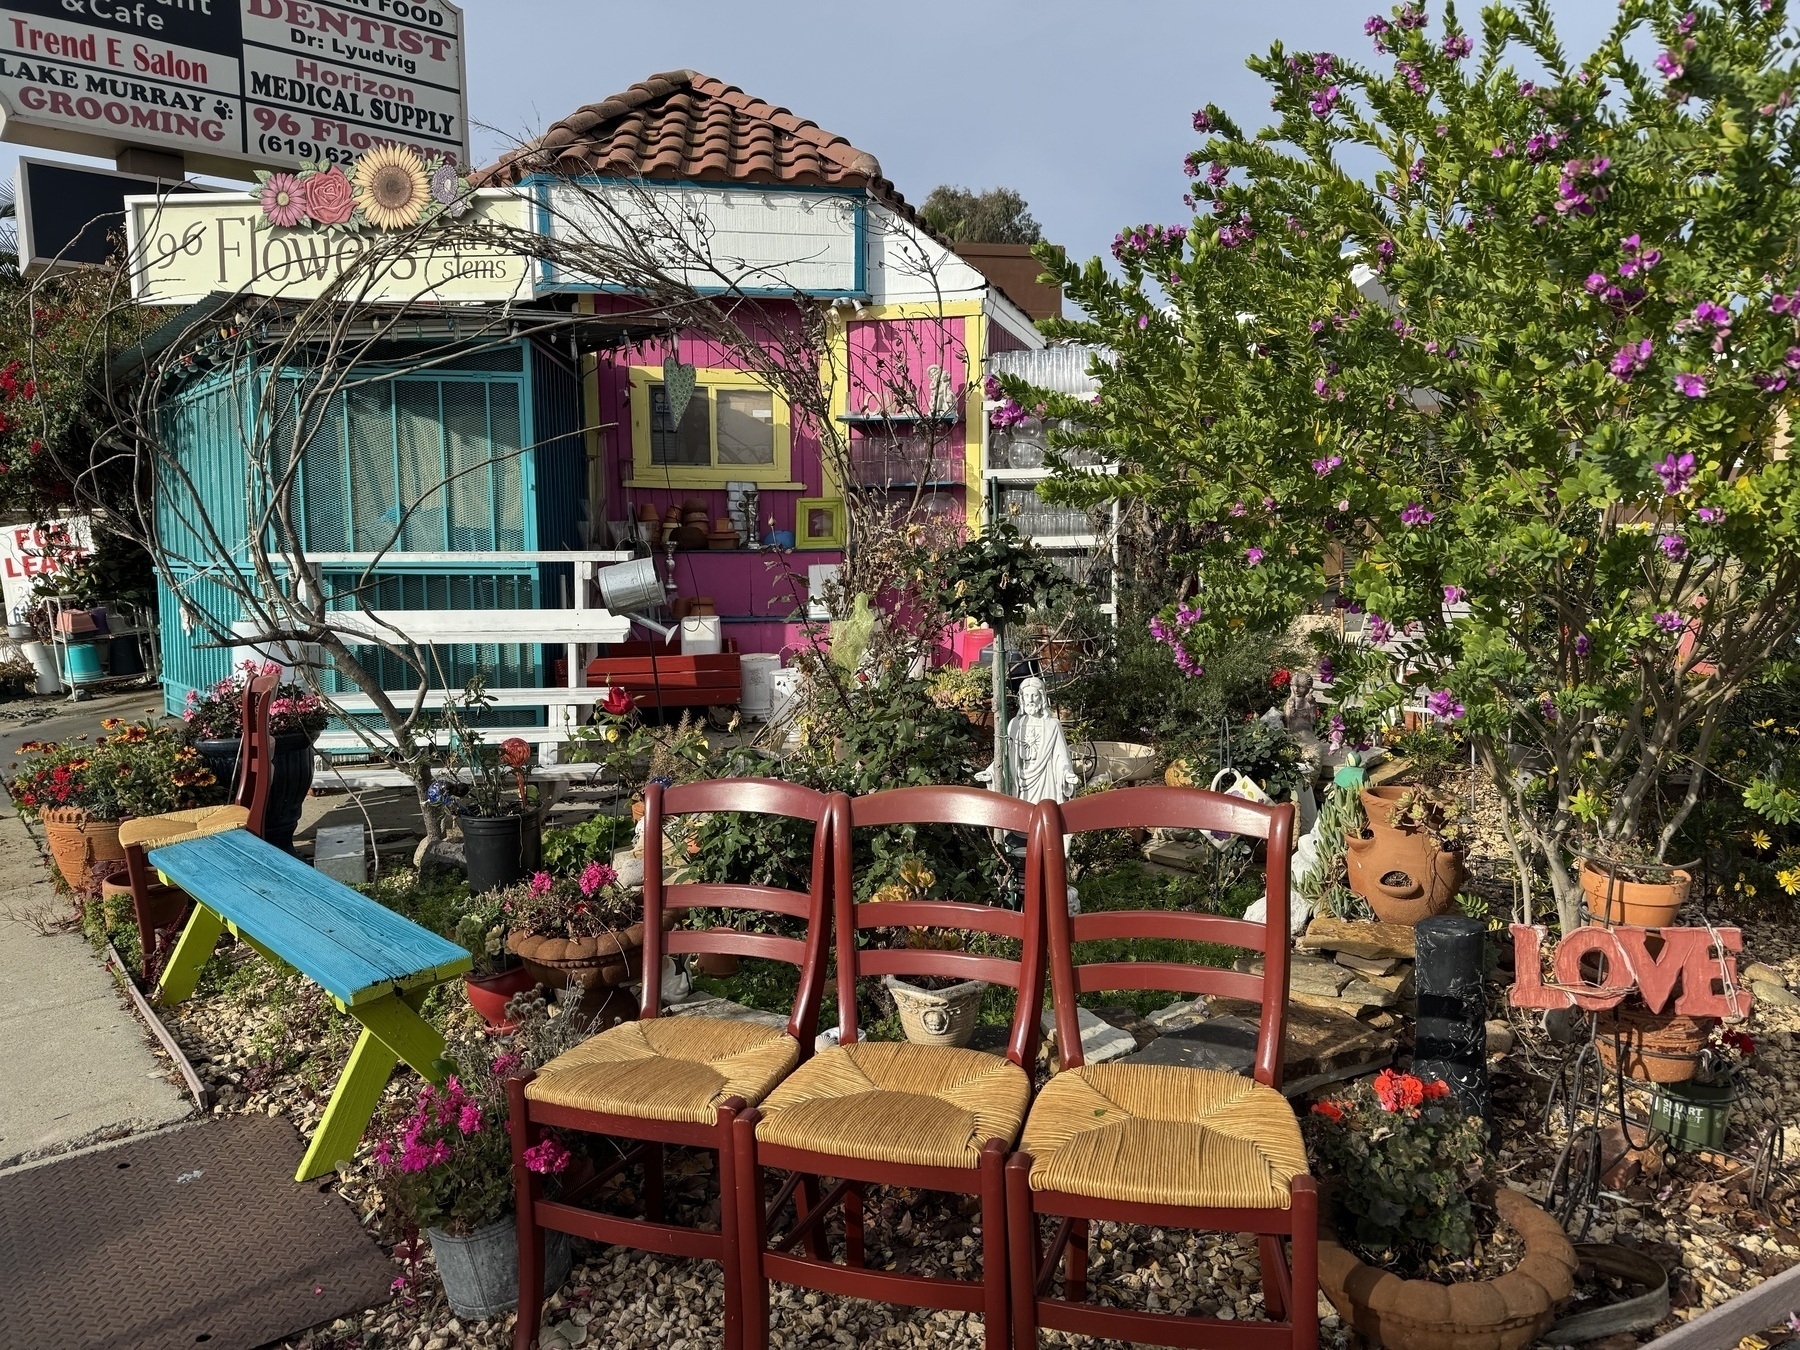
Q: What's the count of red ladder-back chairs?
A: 4